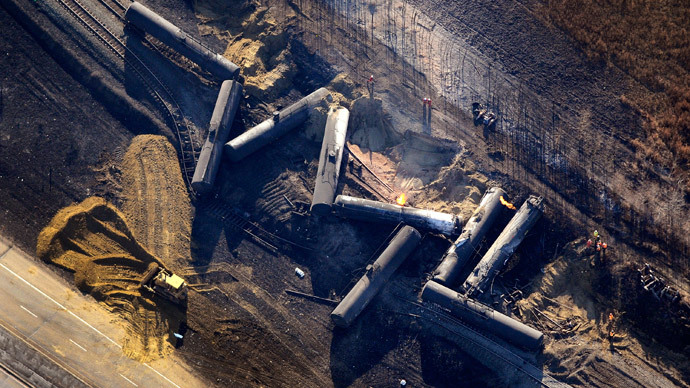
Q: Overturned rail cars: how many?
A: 9